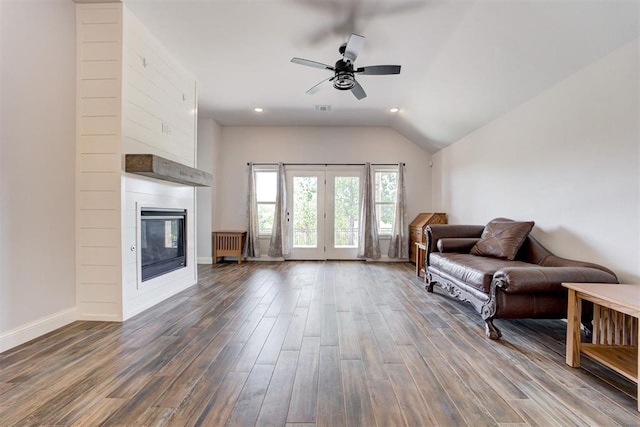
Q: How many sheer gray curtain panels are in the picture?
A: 4